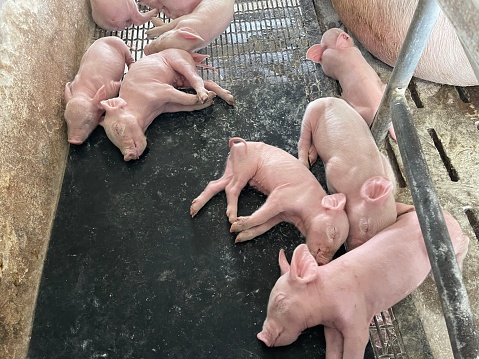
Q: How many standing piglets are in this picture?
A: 0